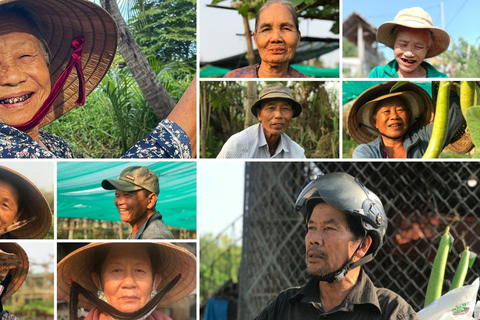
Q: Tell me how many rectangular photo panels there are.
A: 10